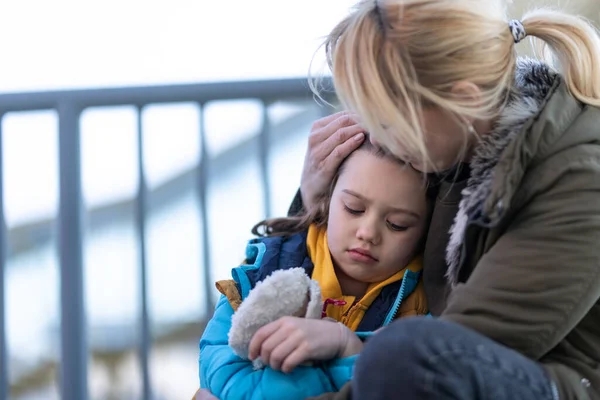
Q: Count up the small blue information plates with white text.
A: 0